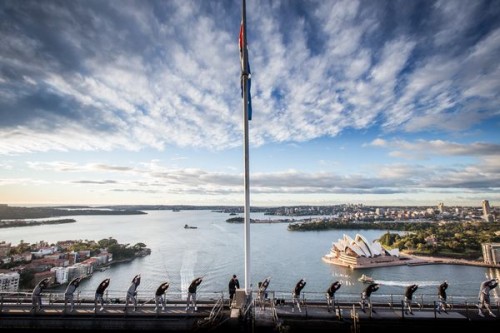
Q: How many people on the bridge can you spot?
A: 14